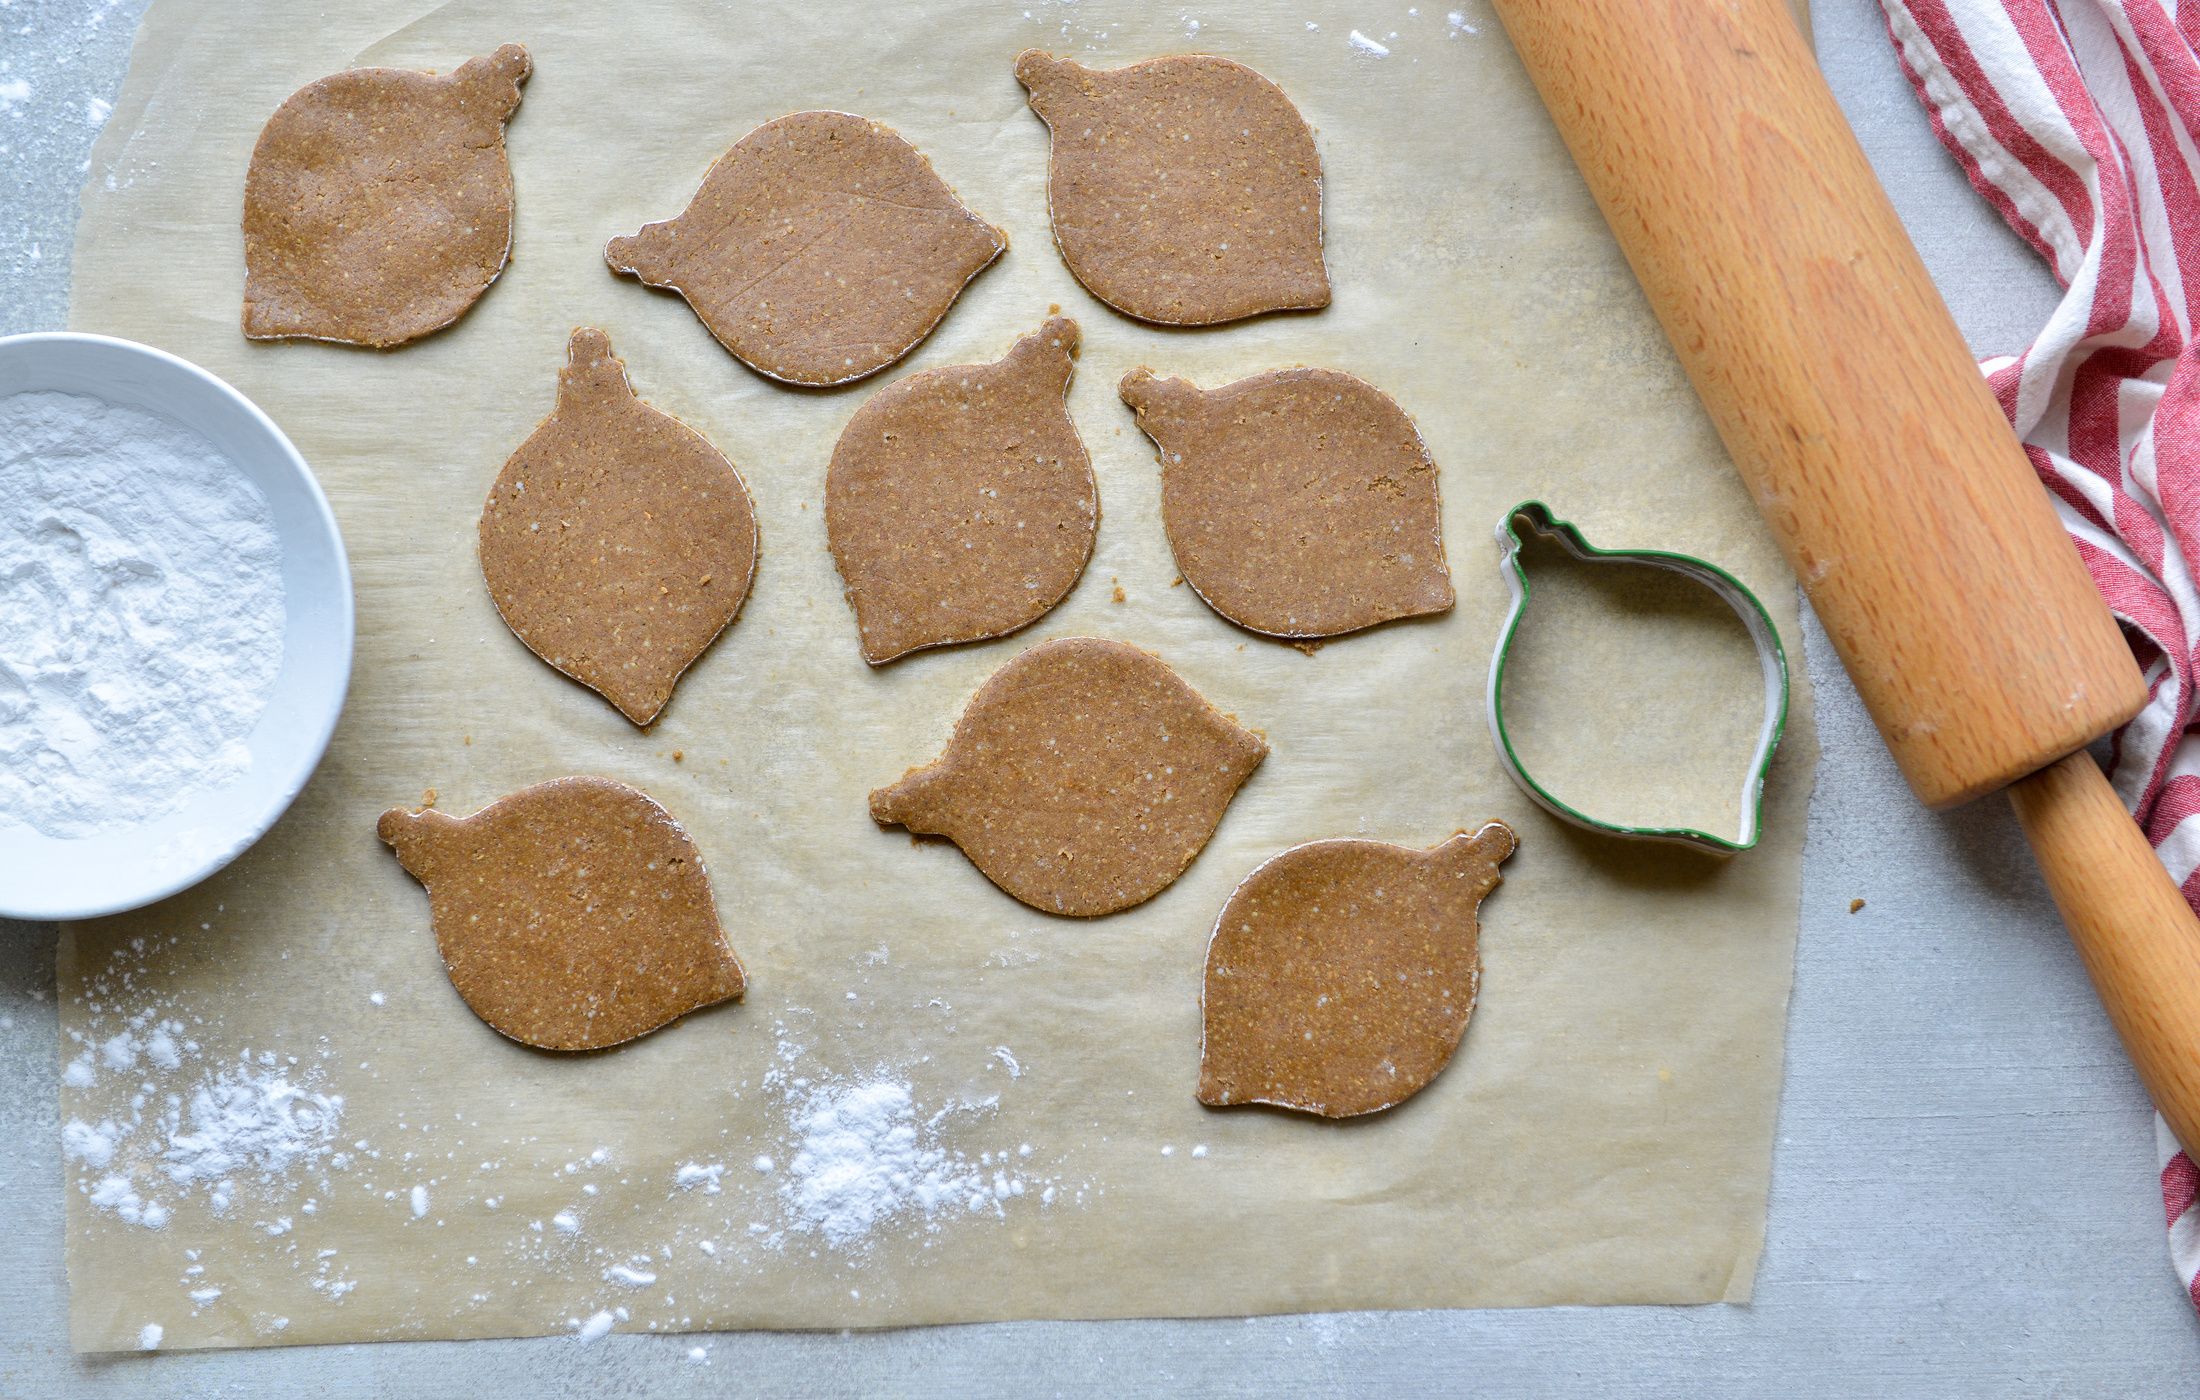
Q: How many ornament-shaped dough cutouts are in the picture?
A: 9